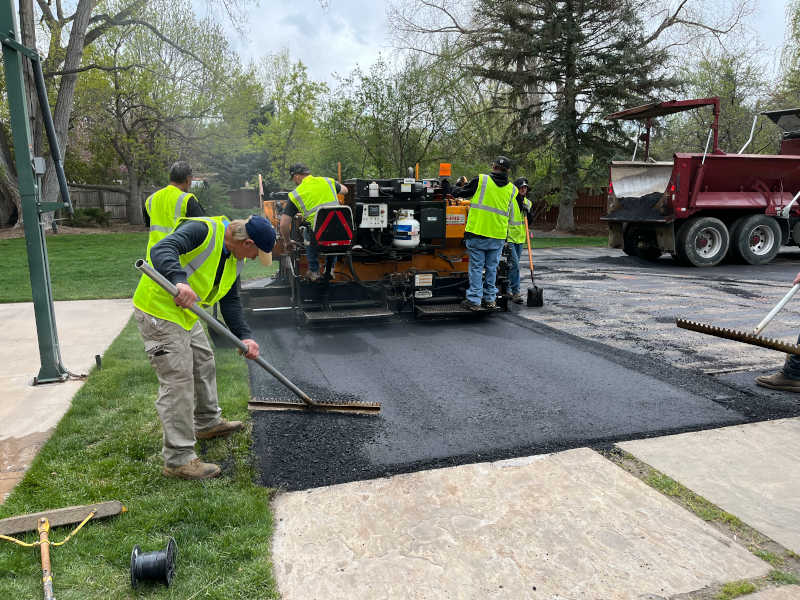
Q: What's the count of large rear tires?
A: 2